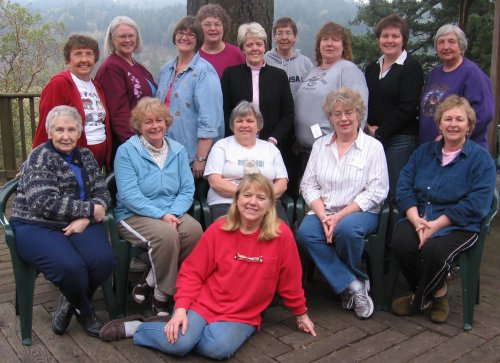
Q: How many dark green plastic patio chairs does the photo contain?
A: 5